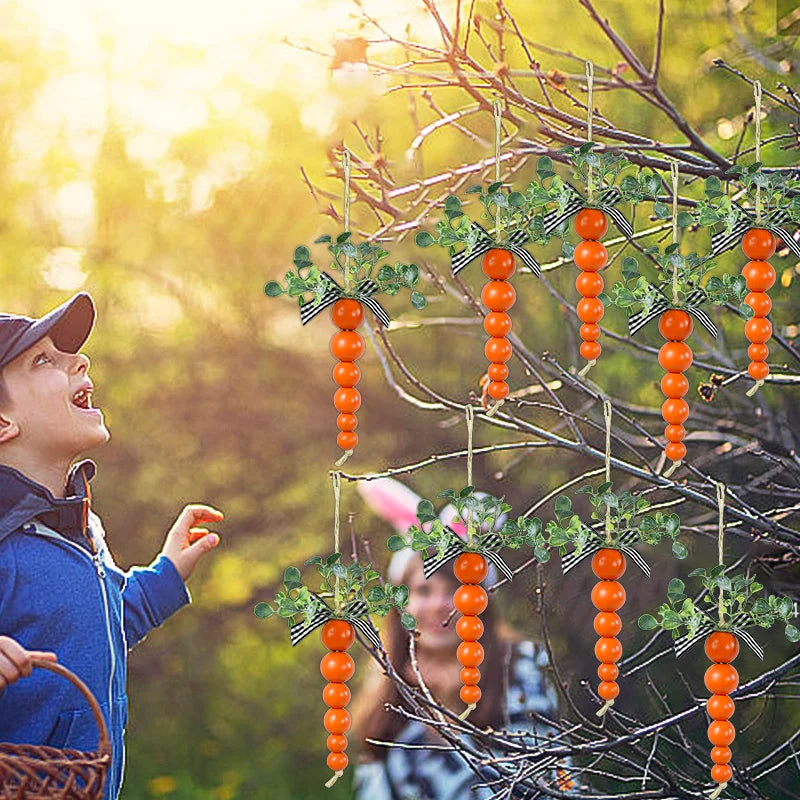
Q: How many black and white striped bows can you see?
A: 9